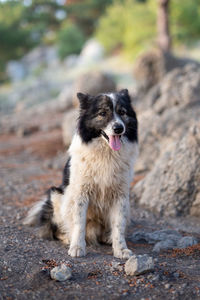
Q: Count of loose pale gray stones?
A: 2